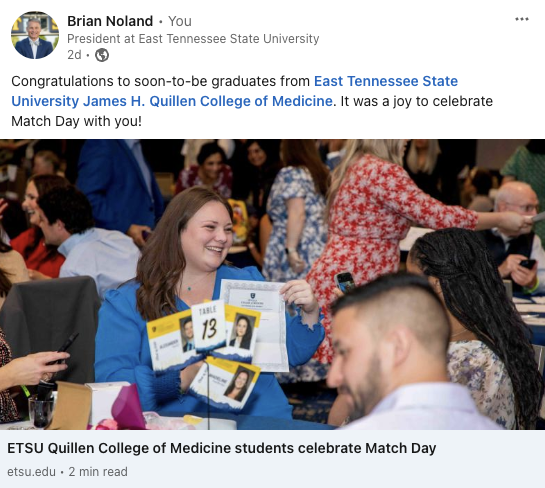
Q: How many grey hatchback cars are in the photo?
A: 0